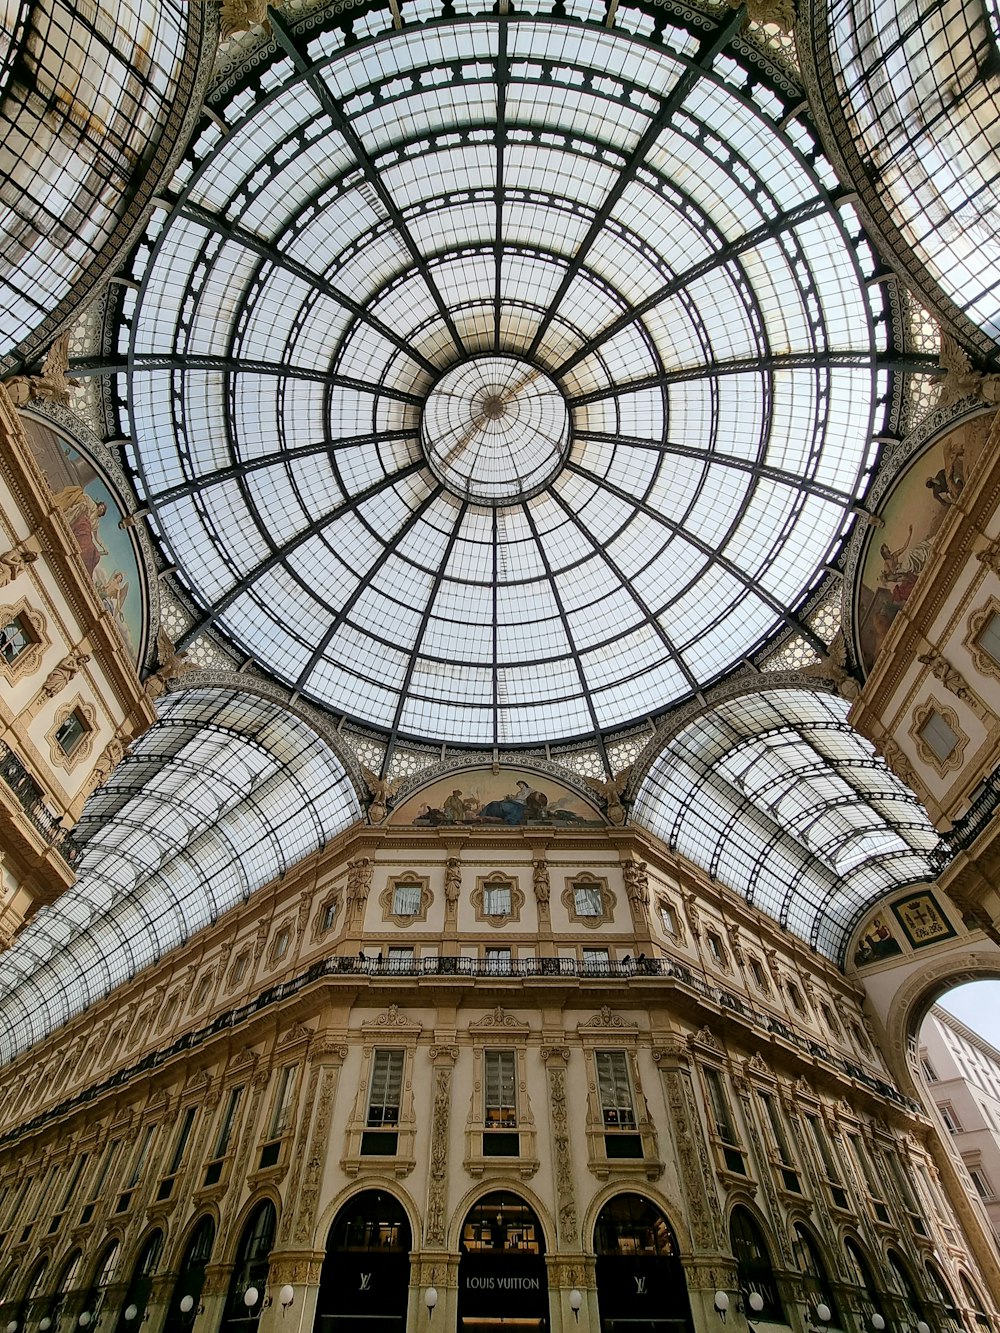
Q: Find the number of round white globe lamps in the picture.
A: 15